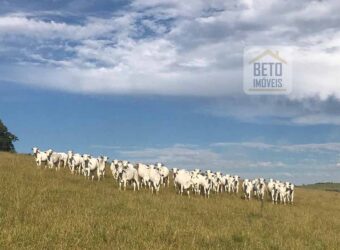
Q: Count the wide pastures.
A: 1